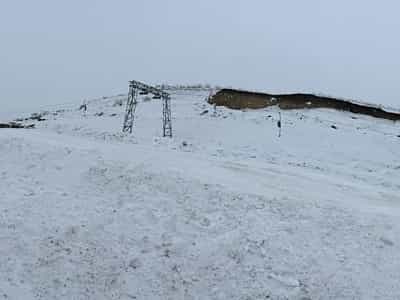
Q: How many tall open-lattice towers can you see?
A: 2